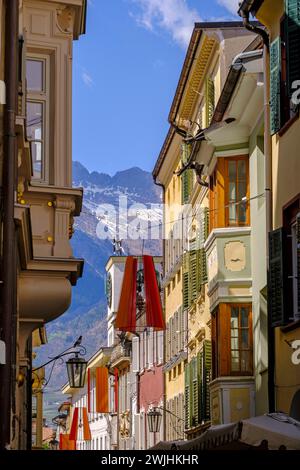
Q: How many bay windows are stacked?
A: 2